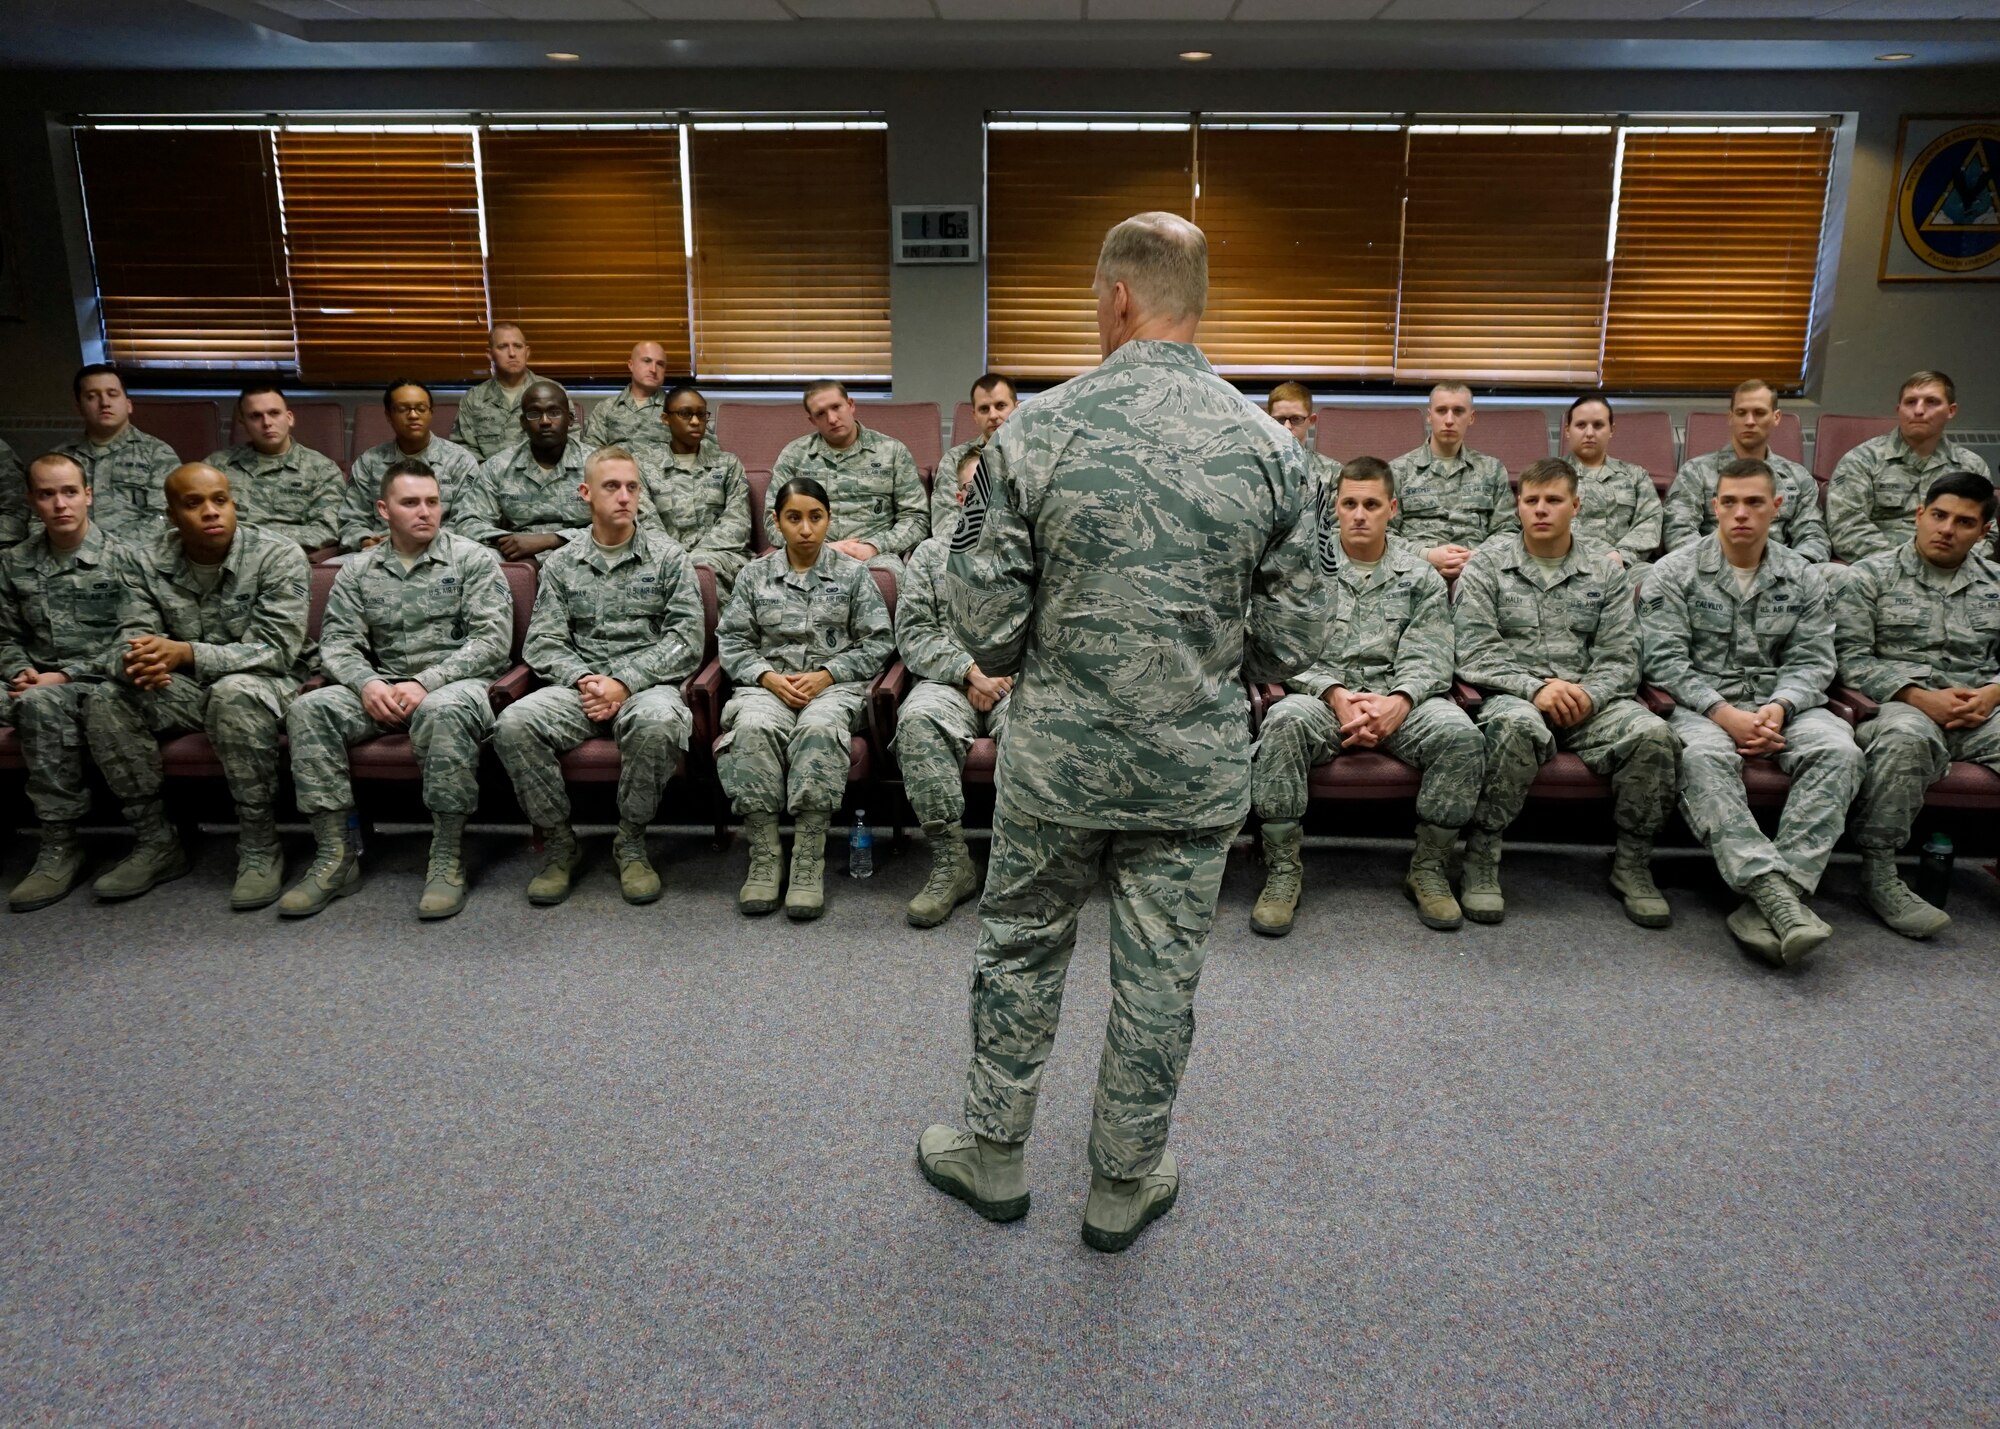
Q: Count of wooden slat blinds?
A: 8